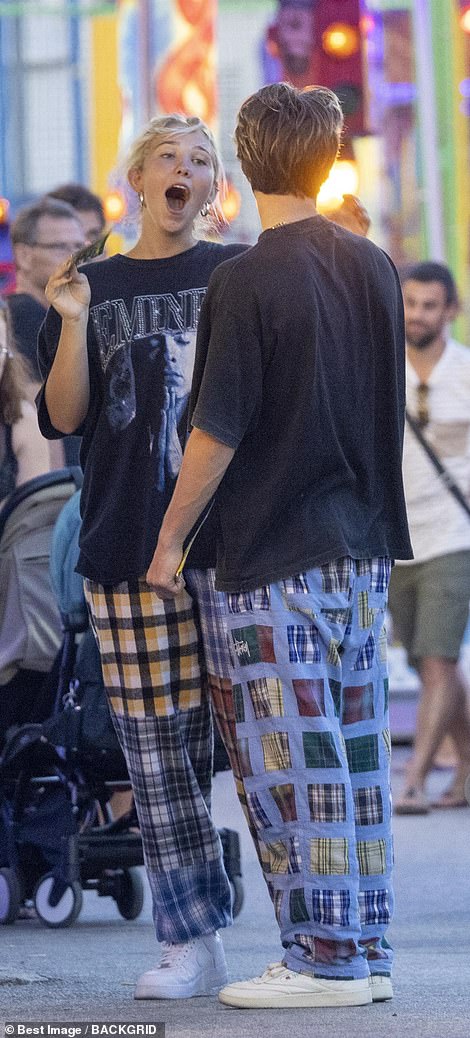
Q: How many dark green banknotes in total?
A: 1